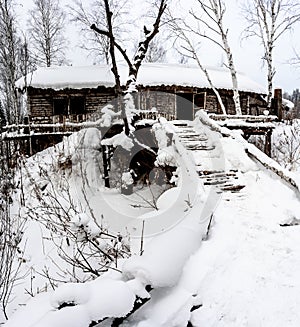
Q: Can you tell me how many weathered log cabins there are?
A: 1